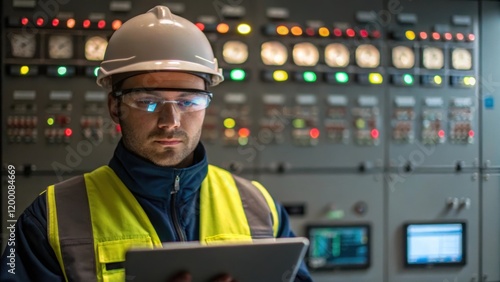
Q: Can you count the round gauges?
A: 11